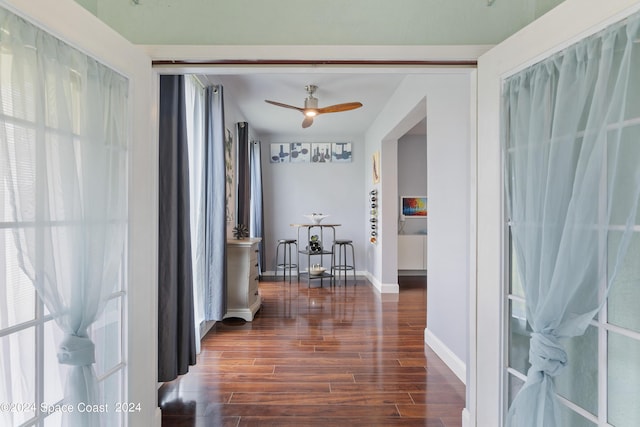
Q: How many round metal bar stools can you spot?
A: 2